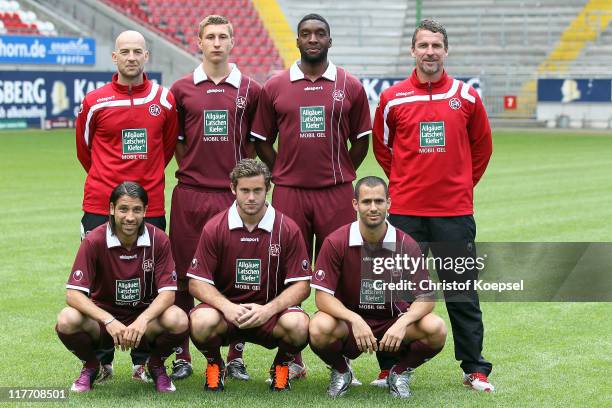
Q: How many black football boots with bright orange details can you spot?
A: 2